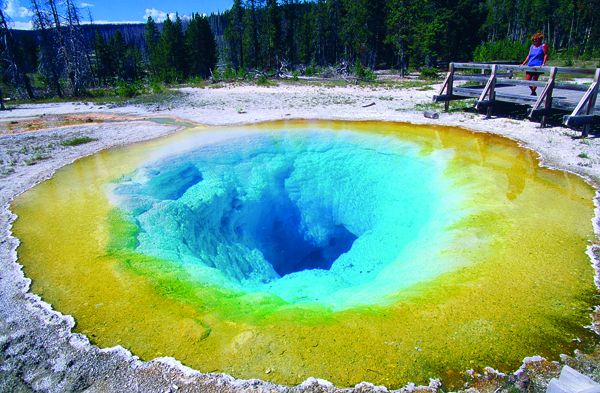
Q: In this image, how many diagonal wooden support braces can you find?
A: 4